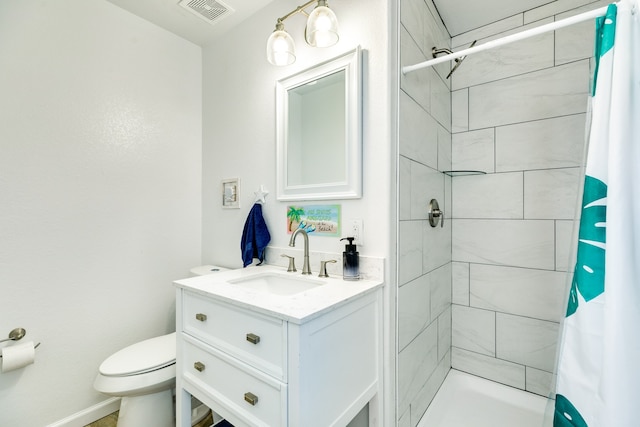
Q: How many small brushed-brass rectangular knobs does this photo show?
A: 4